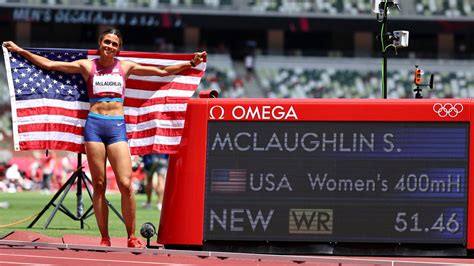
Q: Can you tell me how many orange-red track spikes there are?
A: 2